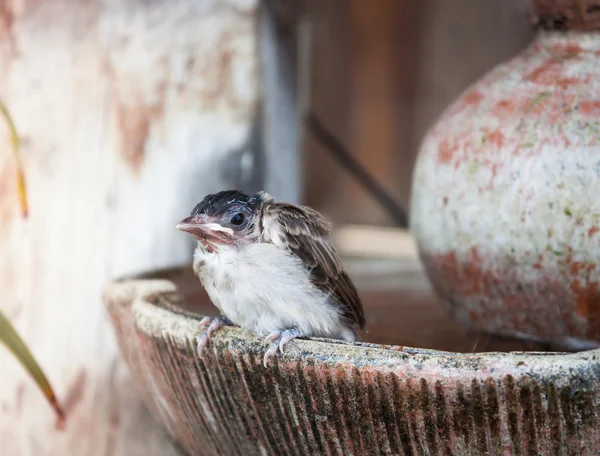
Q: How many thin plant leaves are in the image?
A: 2